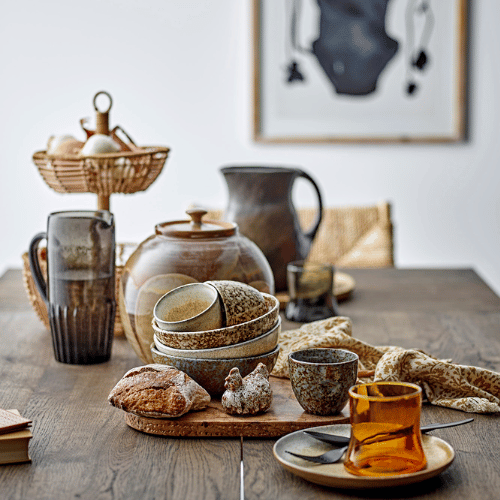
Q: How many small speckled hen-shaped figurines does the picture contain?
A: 1